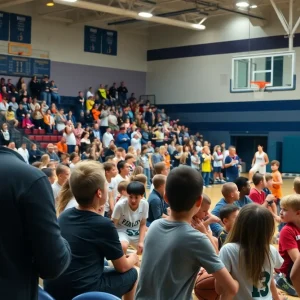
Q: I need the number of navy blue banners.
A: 4